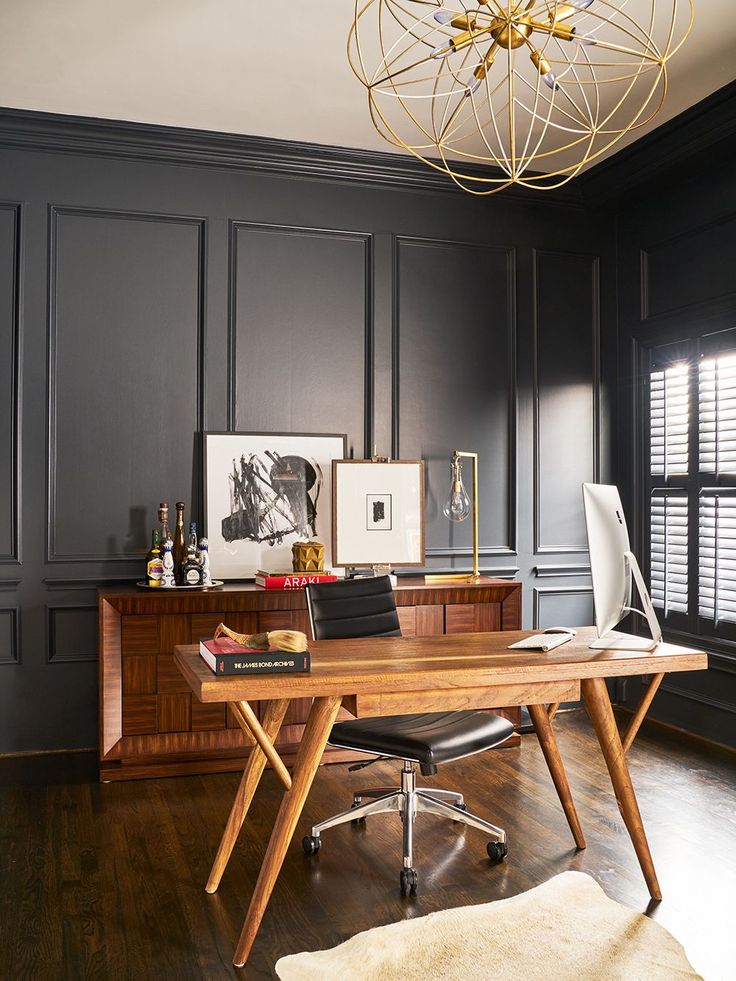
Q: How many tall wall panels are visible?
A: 5